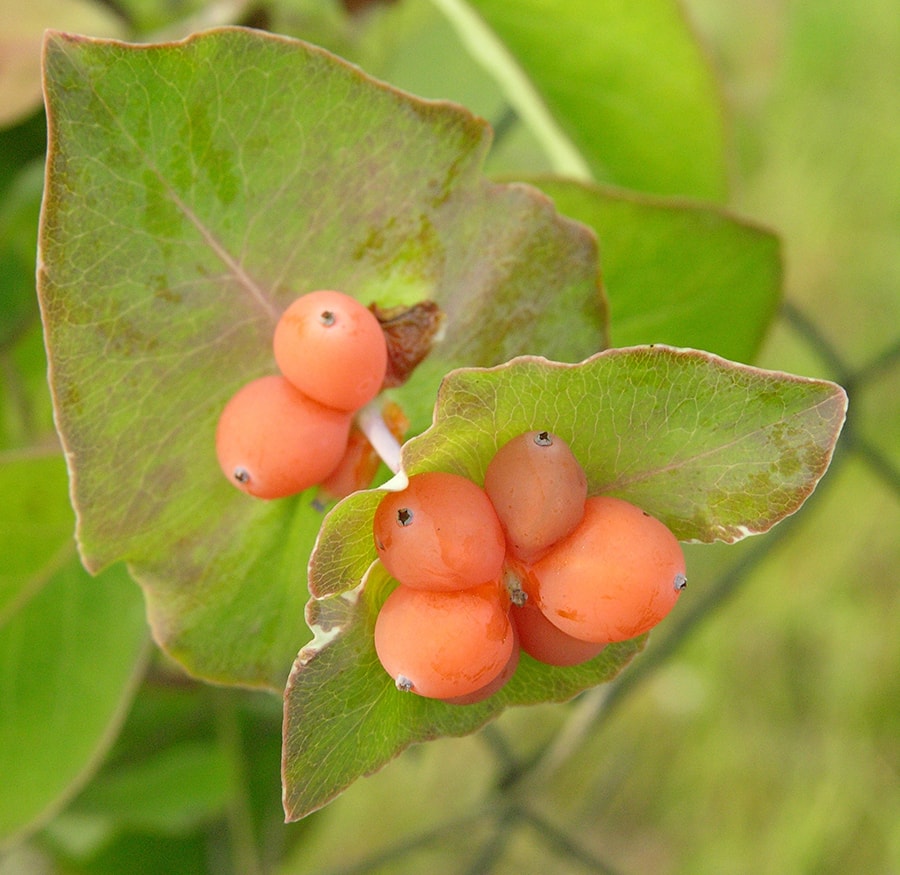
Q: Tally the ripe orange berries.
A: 9